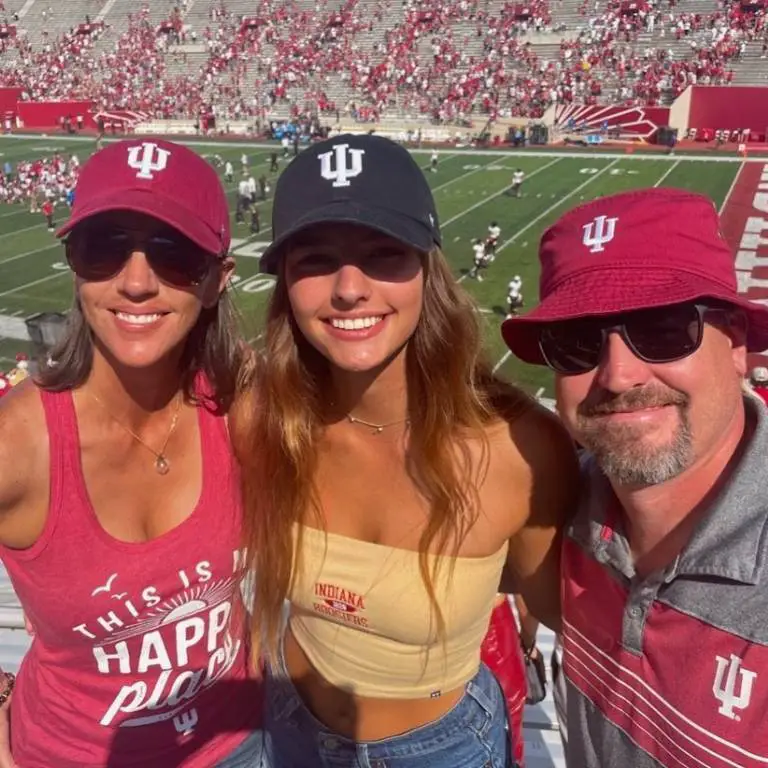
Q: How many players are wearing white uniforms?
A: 5